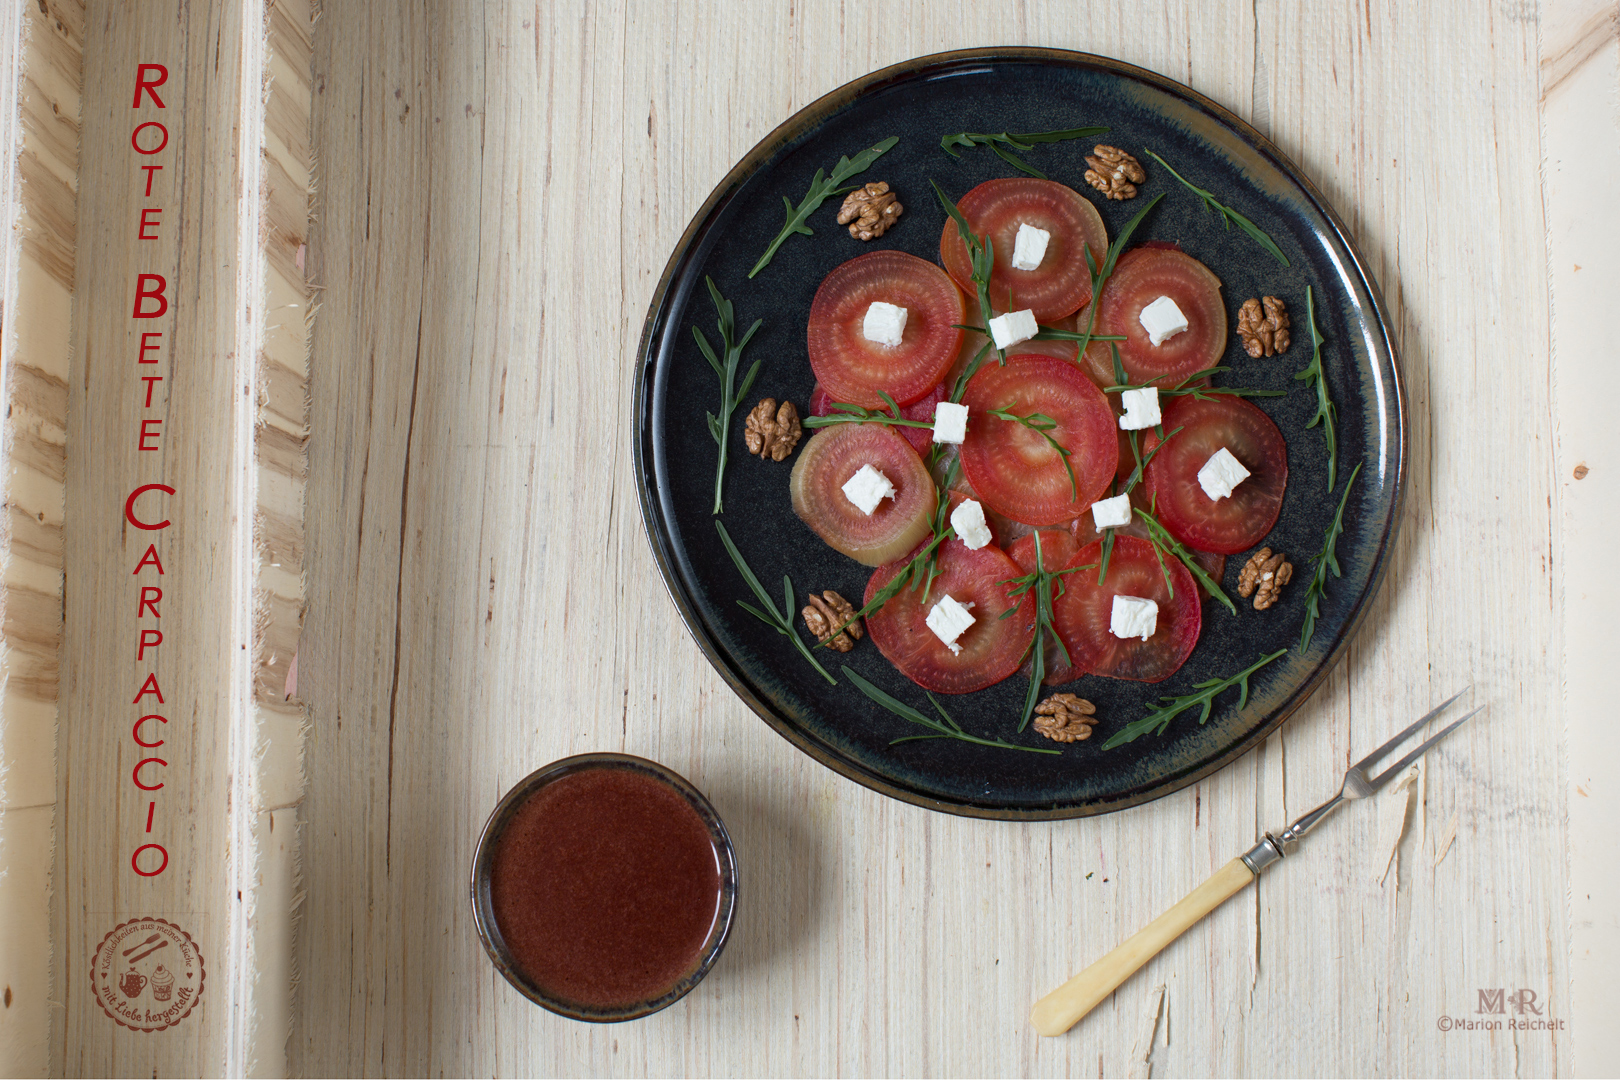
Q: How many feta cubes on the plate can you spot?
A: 12